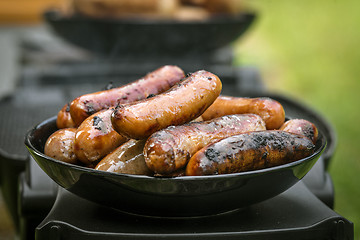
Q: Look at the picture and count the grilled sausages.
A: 10